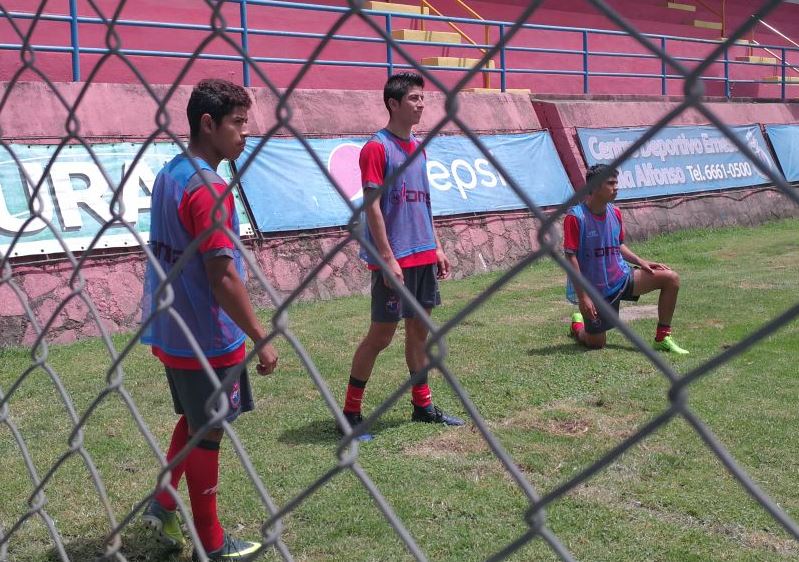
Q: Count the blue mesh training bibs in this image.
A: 3